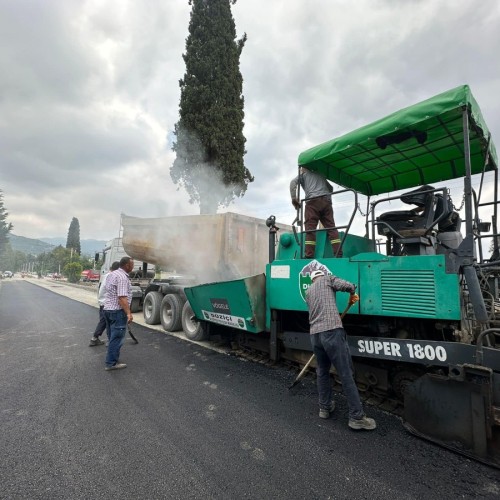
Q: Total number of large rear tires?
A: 3